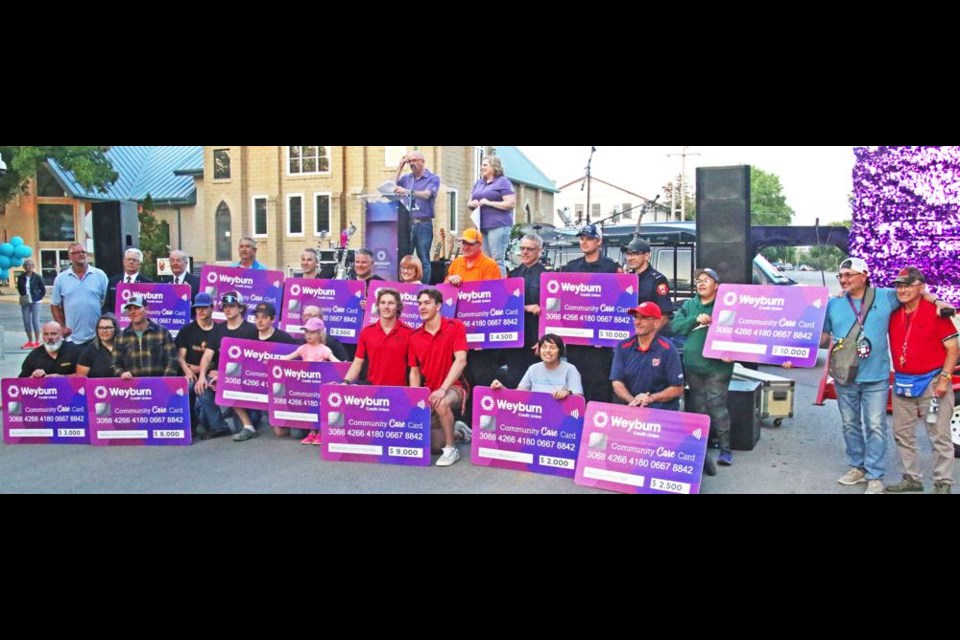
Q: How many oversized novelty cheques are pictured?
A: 14